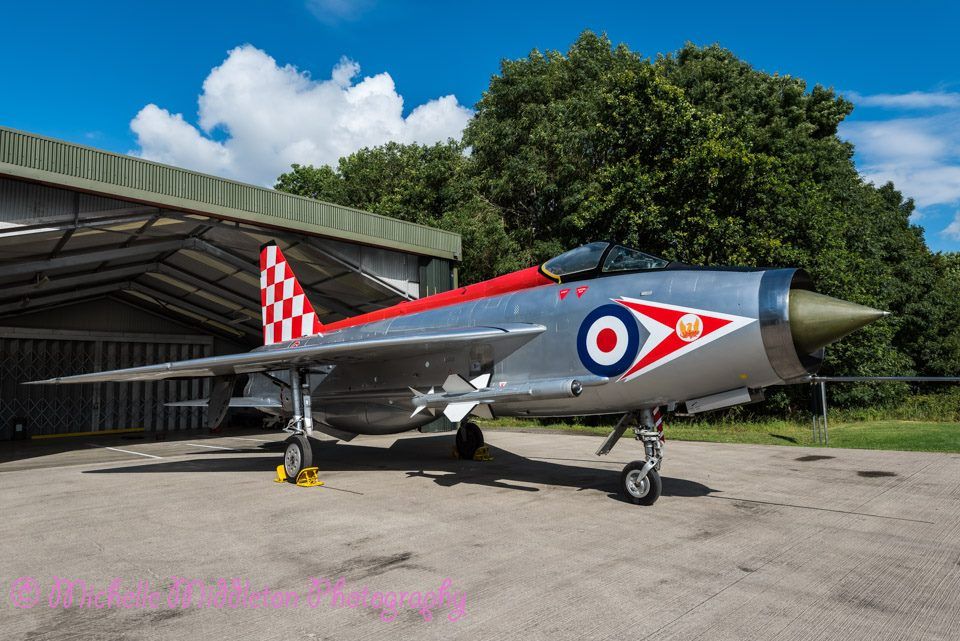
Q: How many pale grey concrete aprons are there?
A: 1